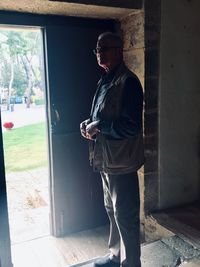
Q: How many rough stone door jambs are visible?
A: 1